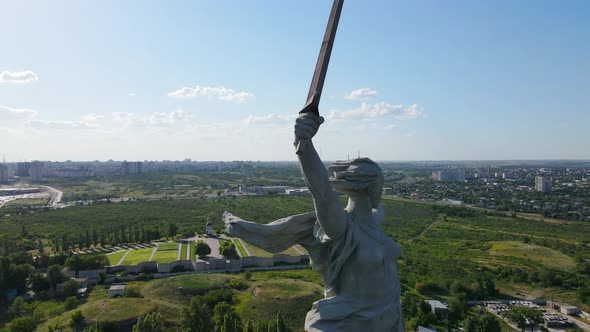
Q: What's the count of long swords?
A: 1